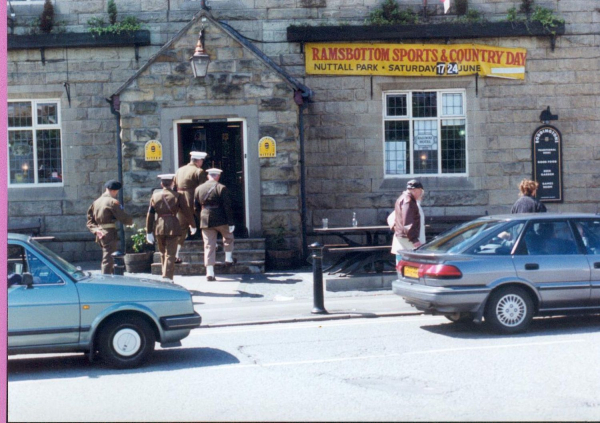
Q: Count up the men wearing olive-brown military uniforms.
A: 4